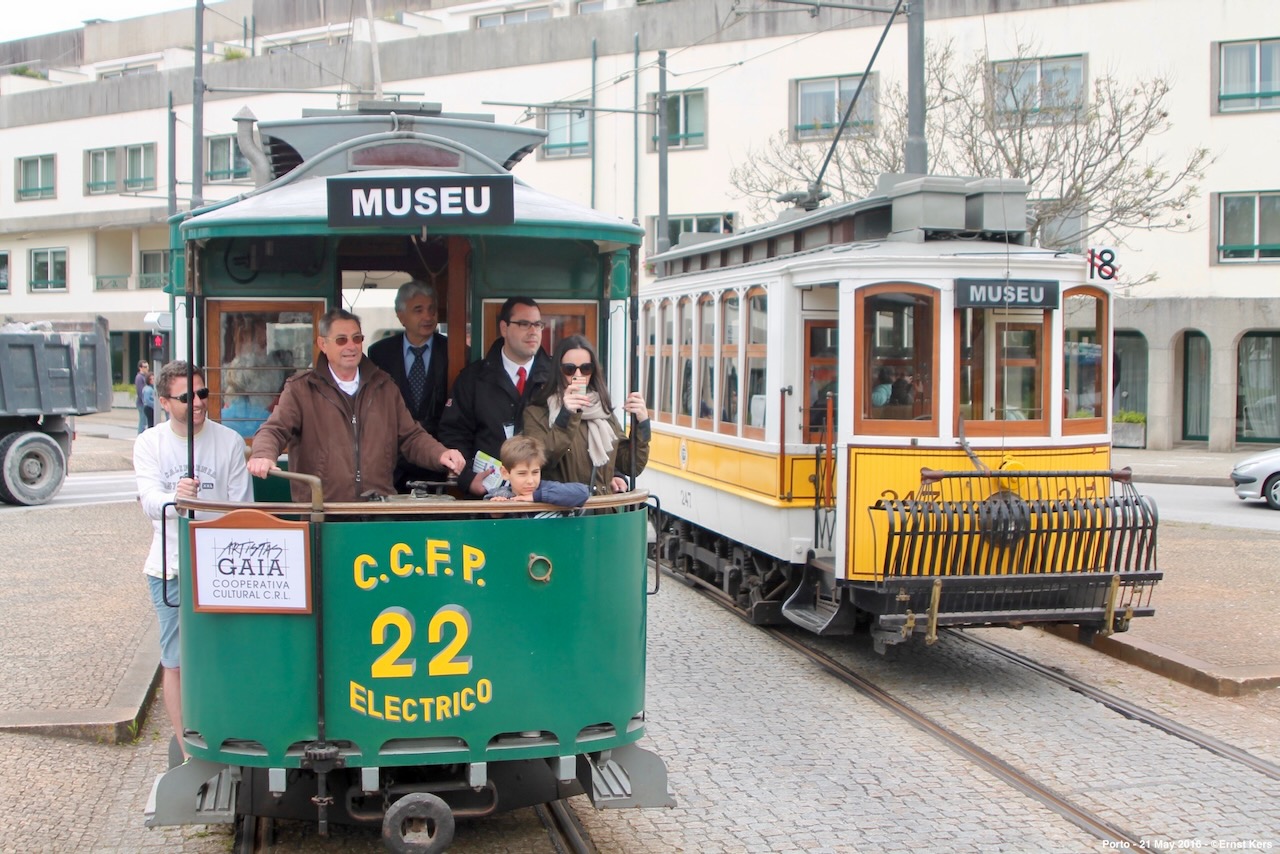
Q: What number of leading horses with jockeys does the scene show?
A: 0